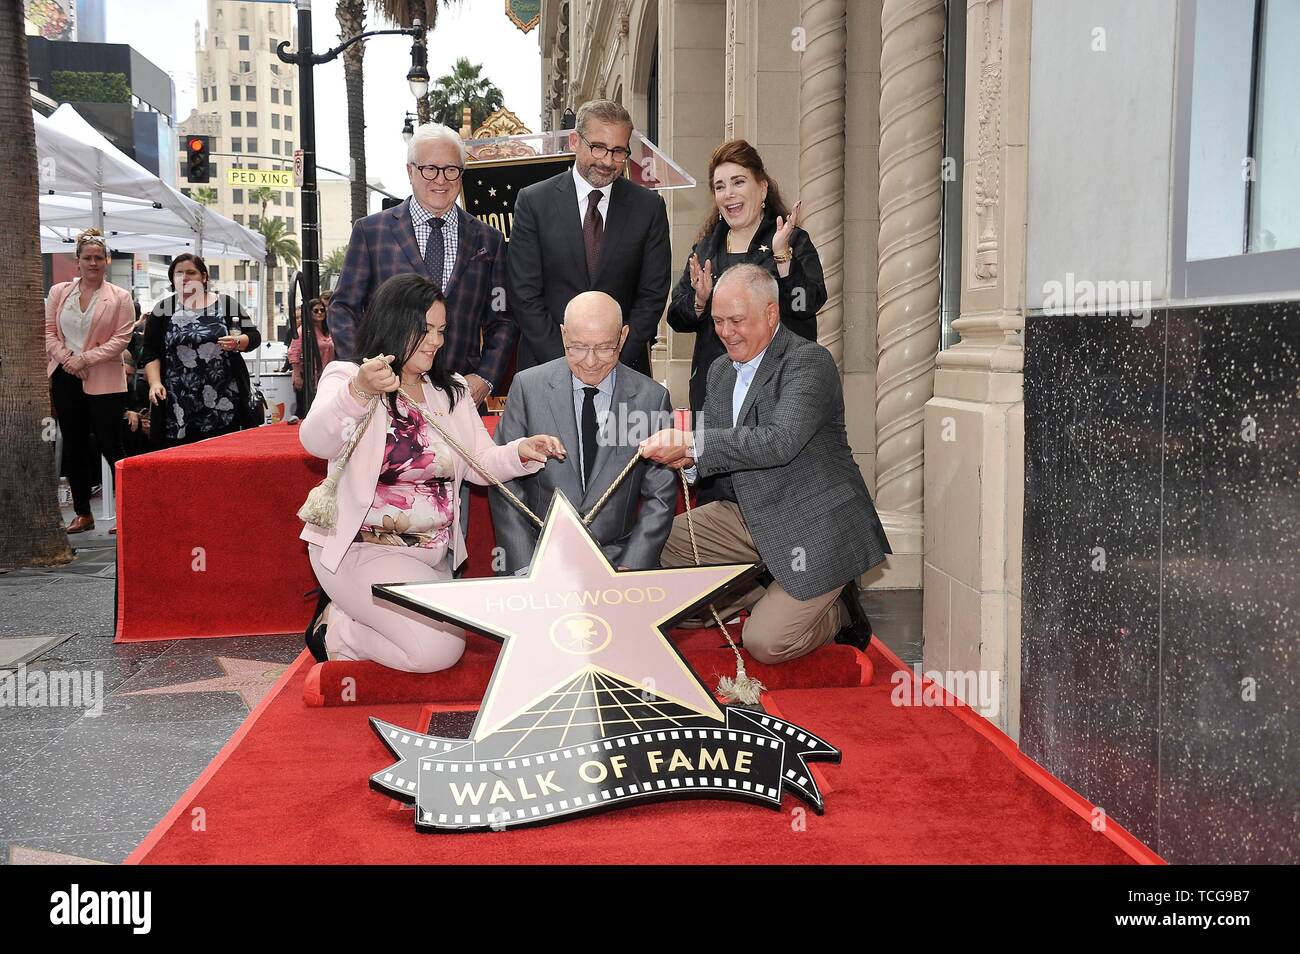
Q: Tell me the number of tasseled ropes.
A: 2